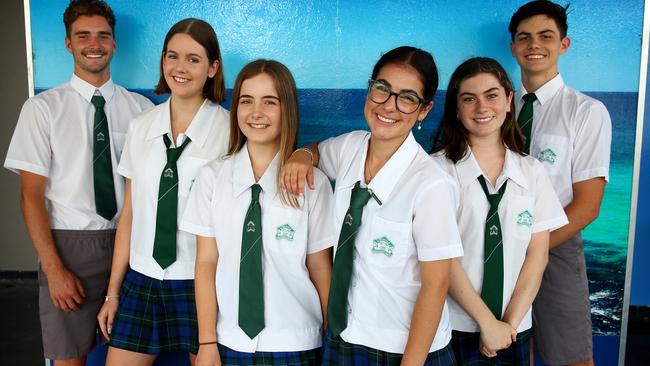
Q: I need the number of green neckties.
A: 6